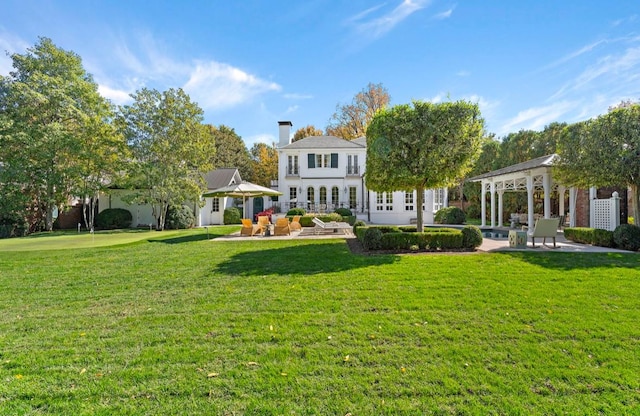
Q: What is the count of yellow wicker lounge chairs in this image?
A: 4